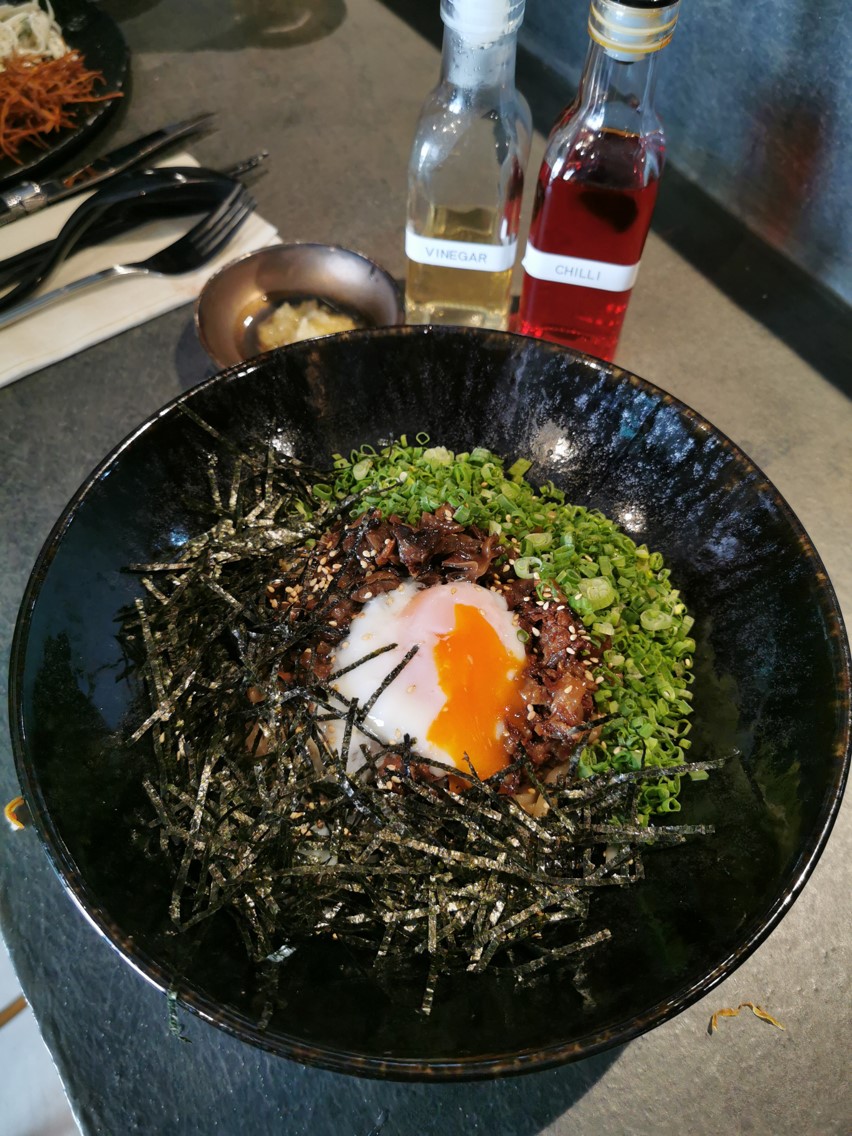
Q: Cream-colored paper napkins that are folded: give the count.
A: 1